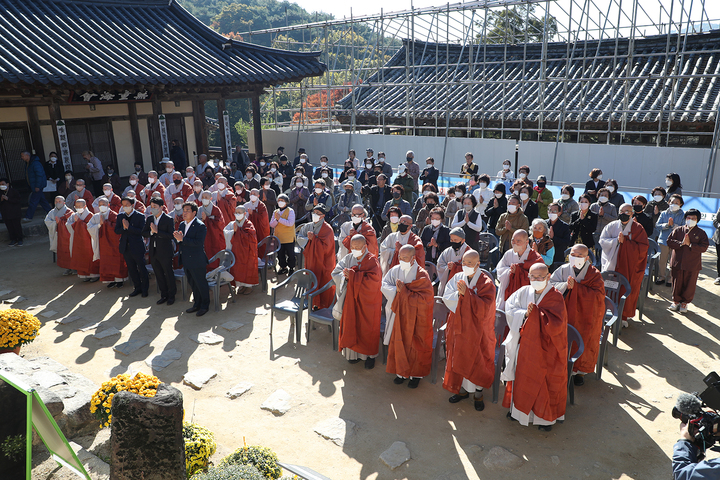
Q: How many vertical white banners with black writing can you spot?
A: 3